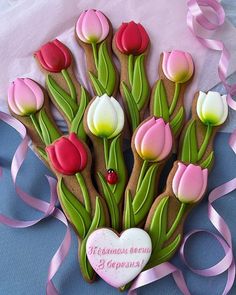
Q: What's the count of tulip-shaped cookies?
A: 10